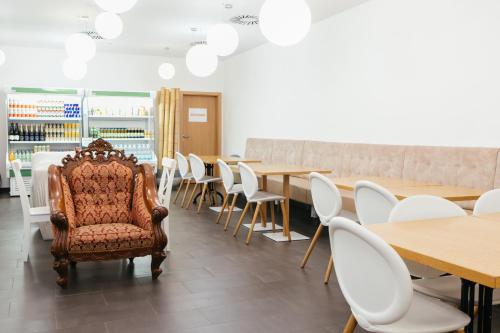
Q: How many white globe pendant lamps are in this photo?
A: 9